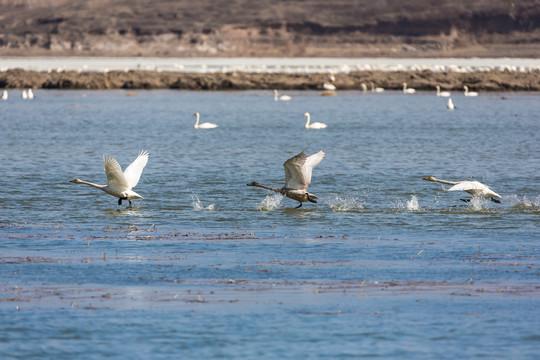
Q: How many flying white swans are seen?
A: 3